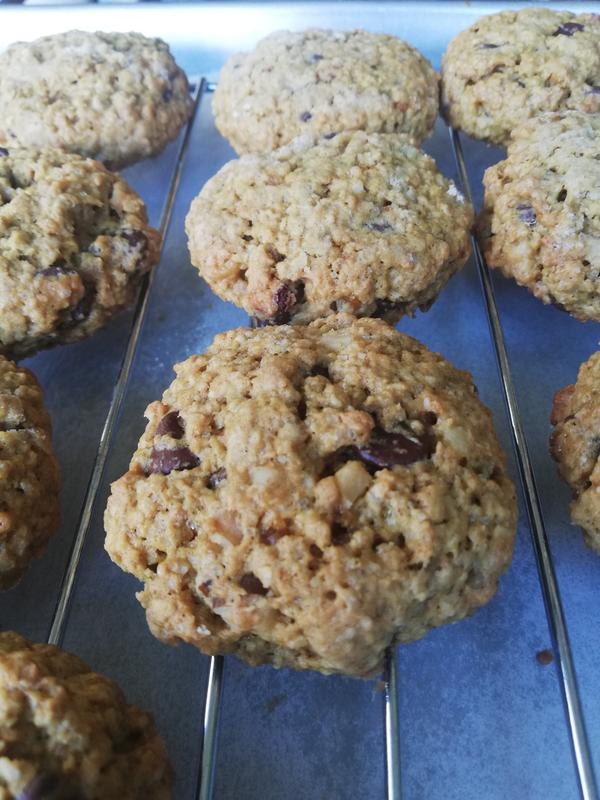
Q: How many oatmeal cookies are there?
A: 10